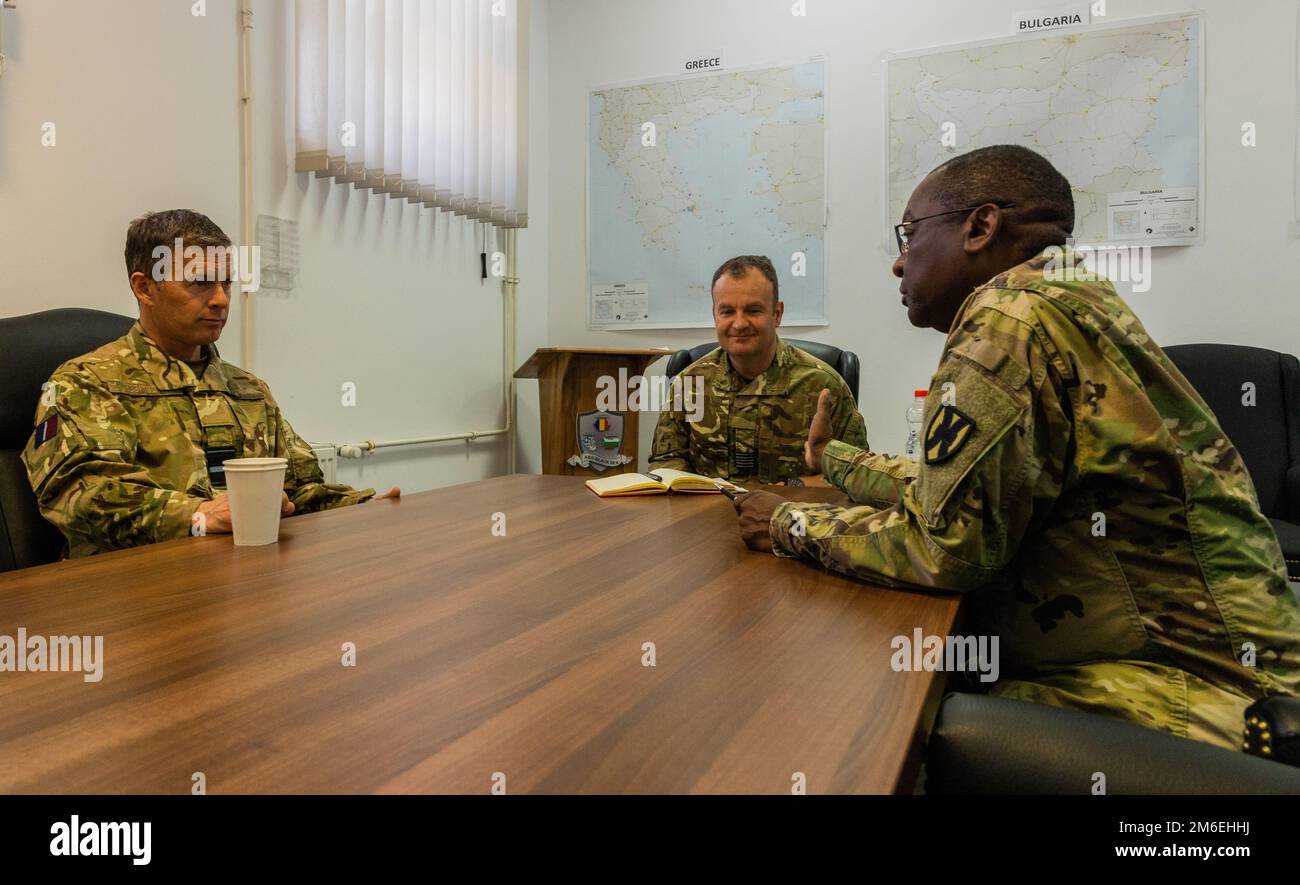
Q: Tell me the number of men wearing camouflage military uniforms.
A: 3